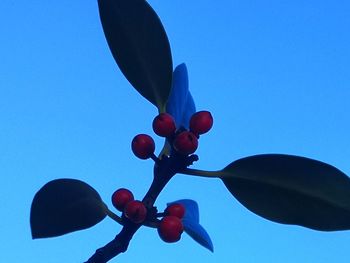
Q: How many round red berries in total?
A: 8